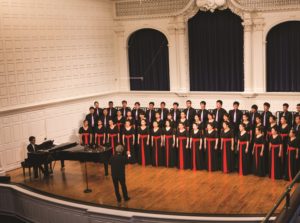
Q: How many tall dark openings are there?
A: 3